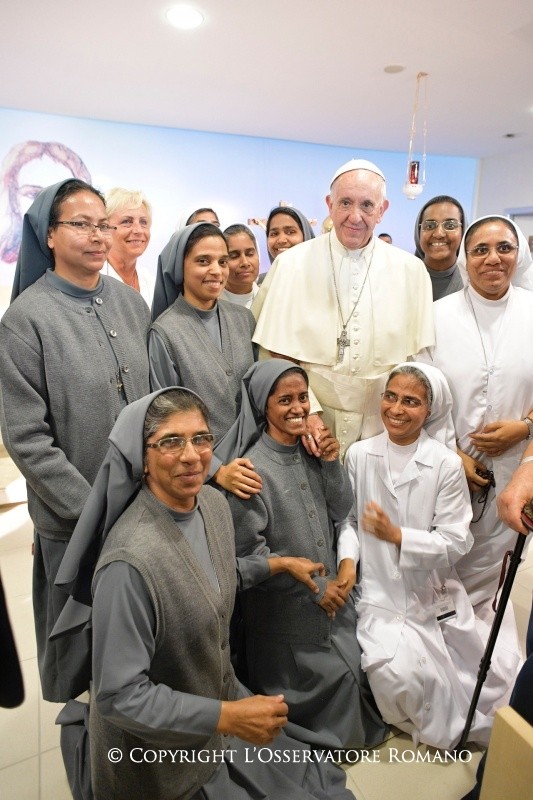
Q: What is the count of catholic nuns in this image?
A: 10